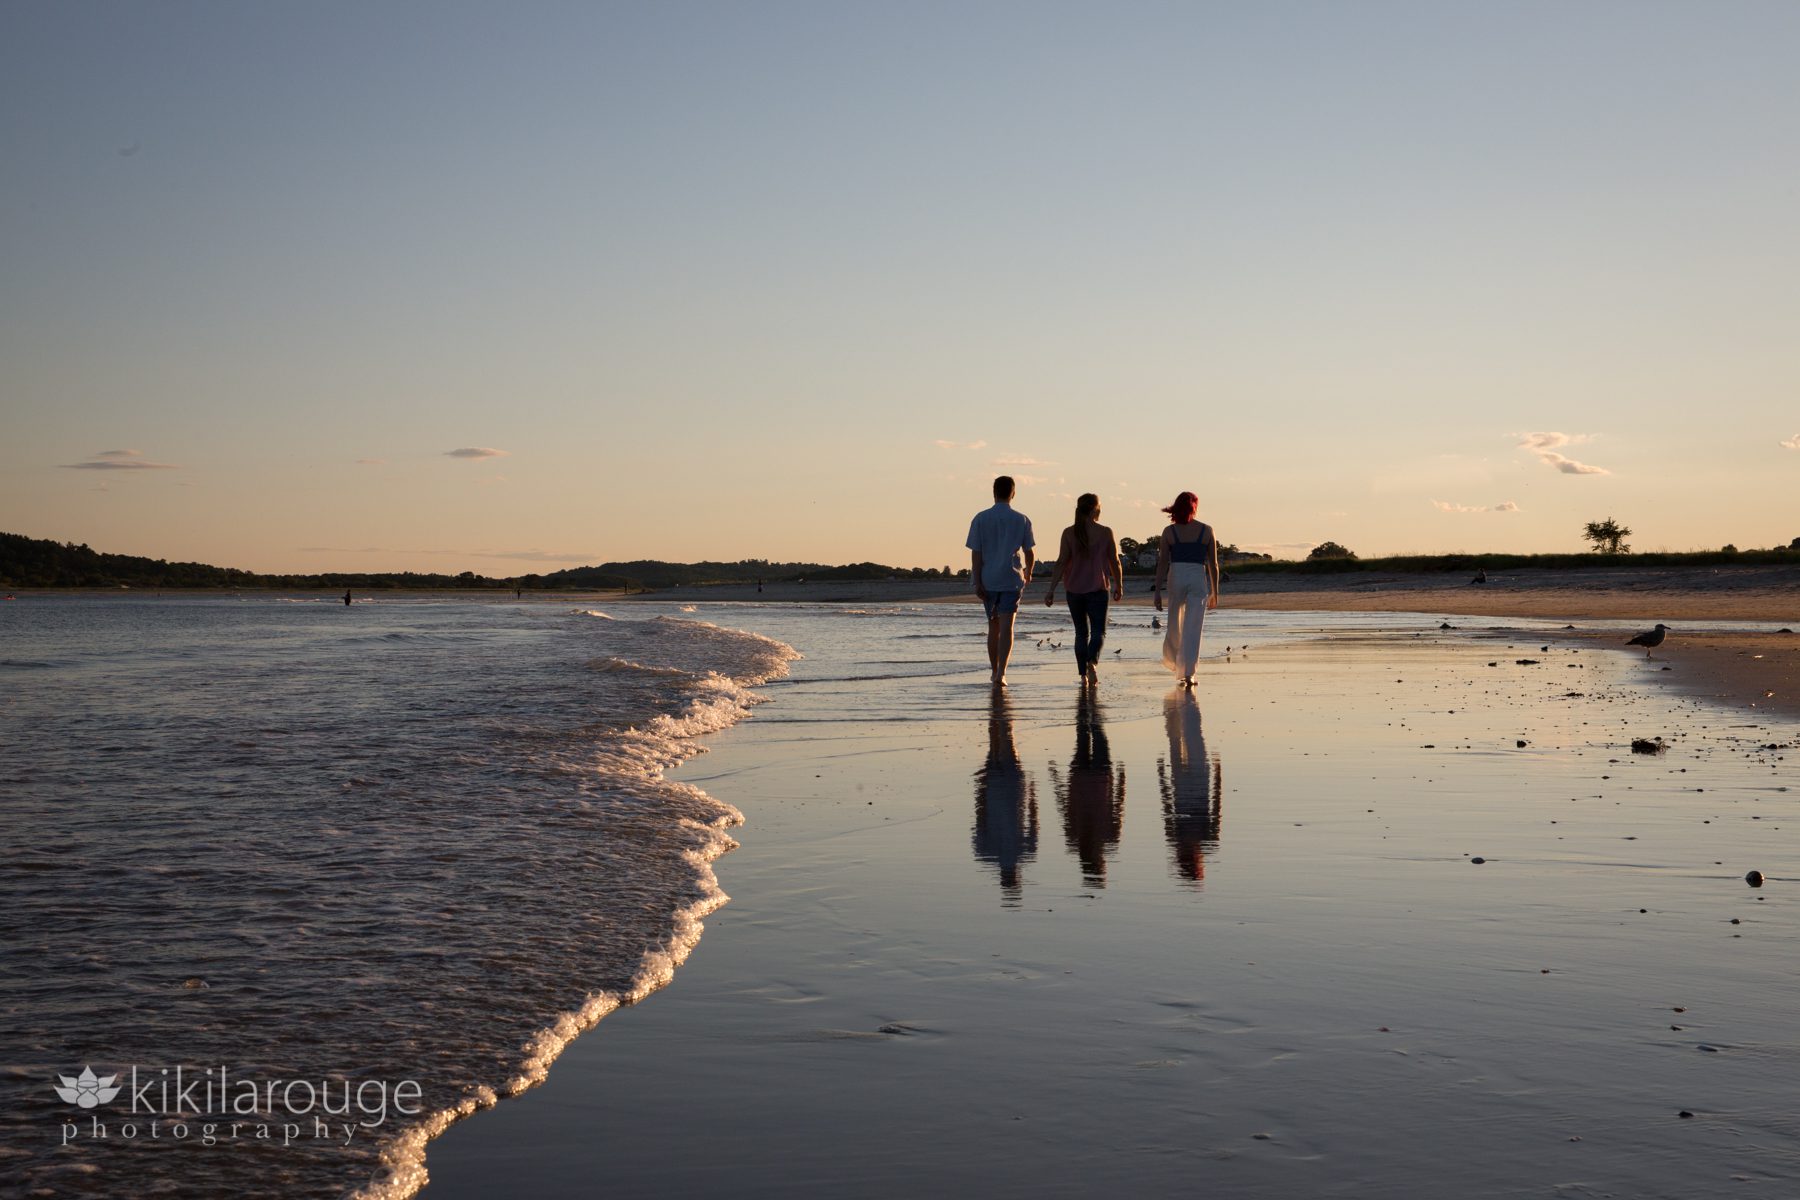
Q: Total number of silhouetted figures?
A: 3